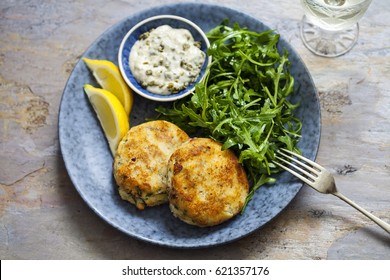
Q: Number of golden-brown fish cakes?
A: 2